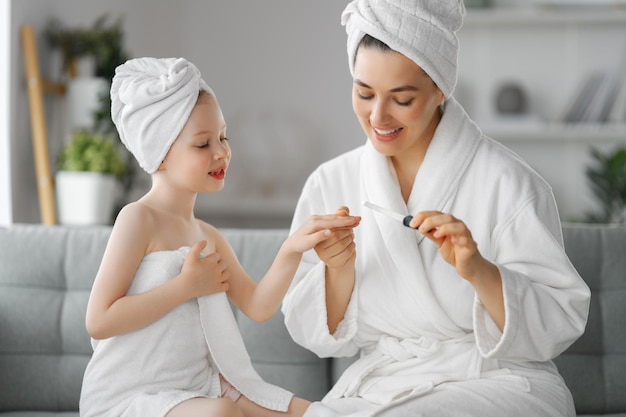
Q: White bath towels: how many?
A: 3